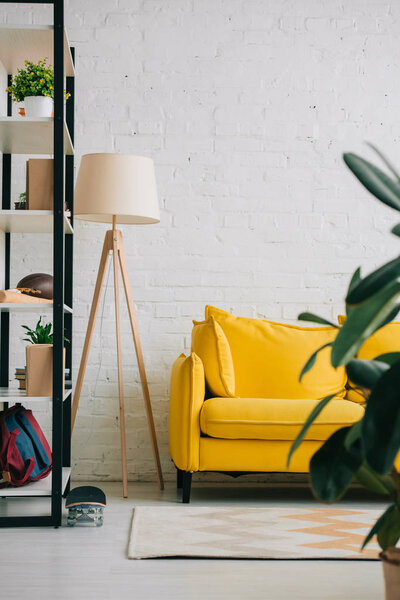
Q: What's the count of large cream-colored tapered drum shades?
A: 1